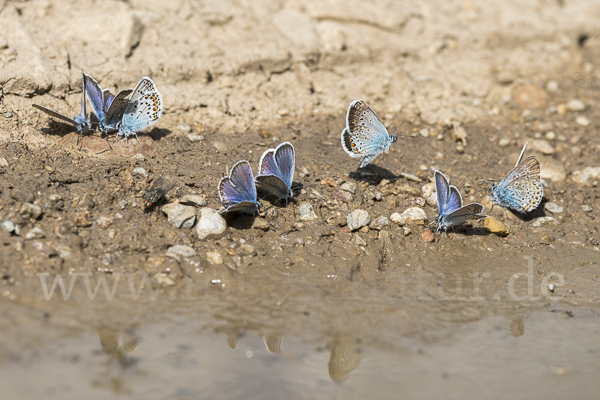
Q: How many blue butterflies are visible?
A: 8